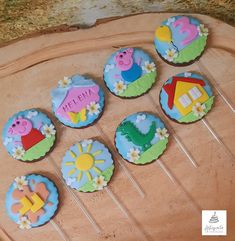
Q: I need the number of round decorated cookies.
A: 8